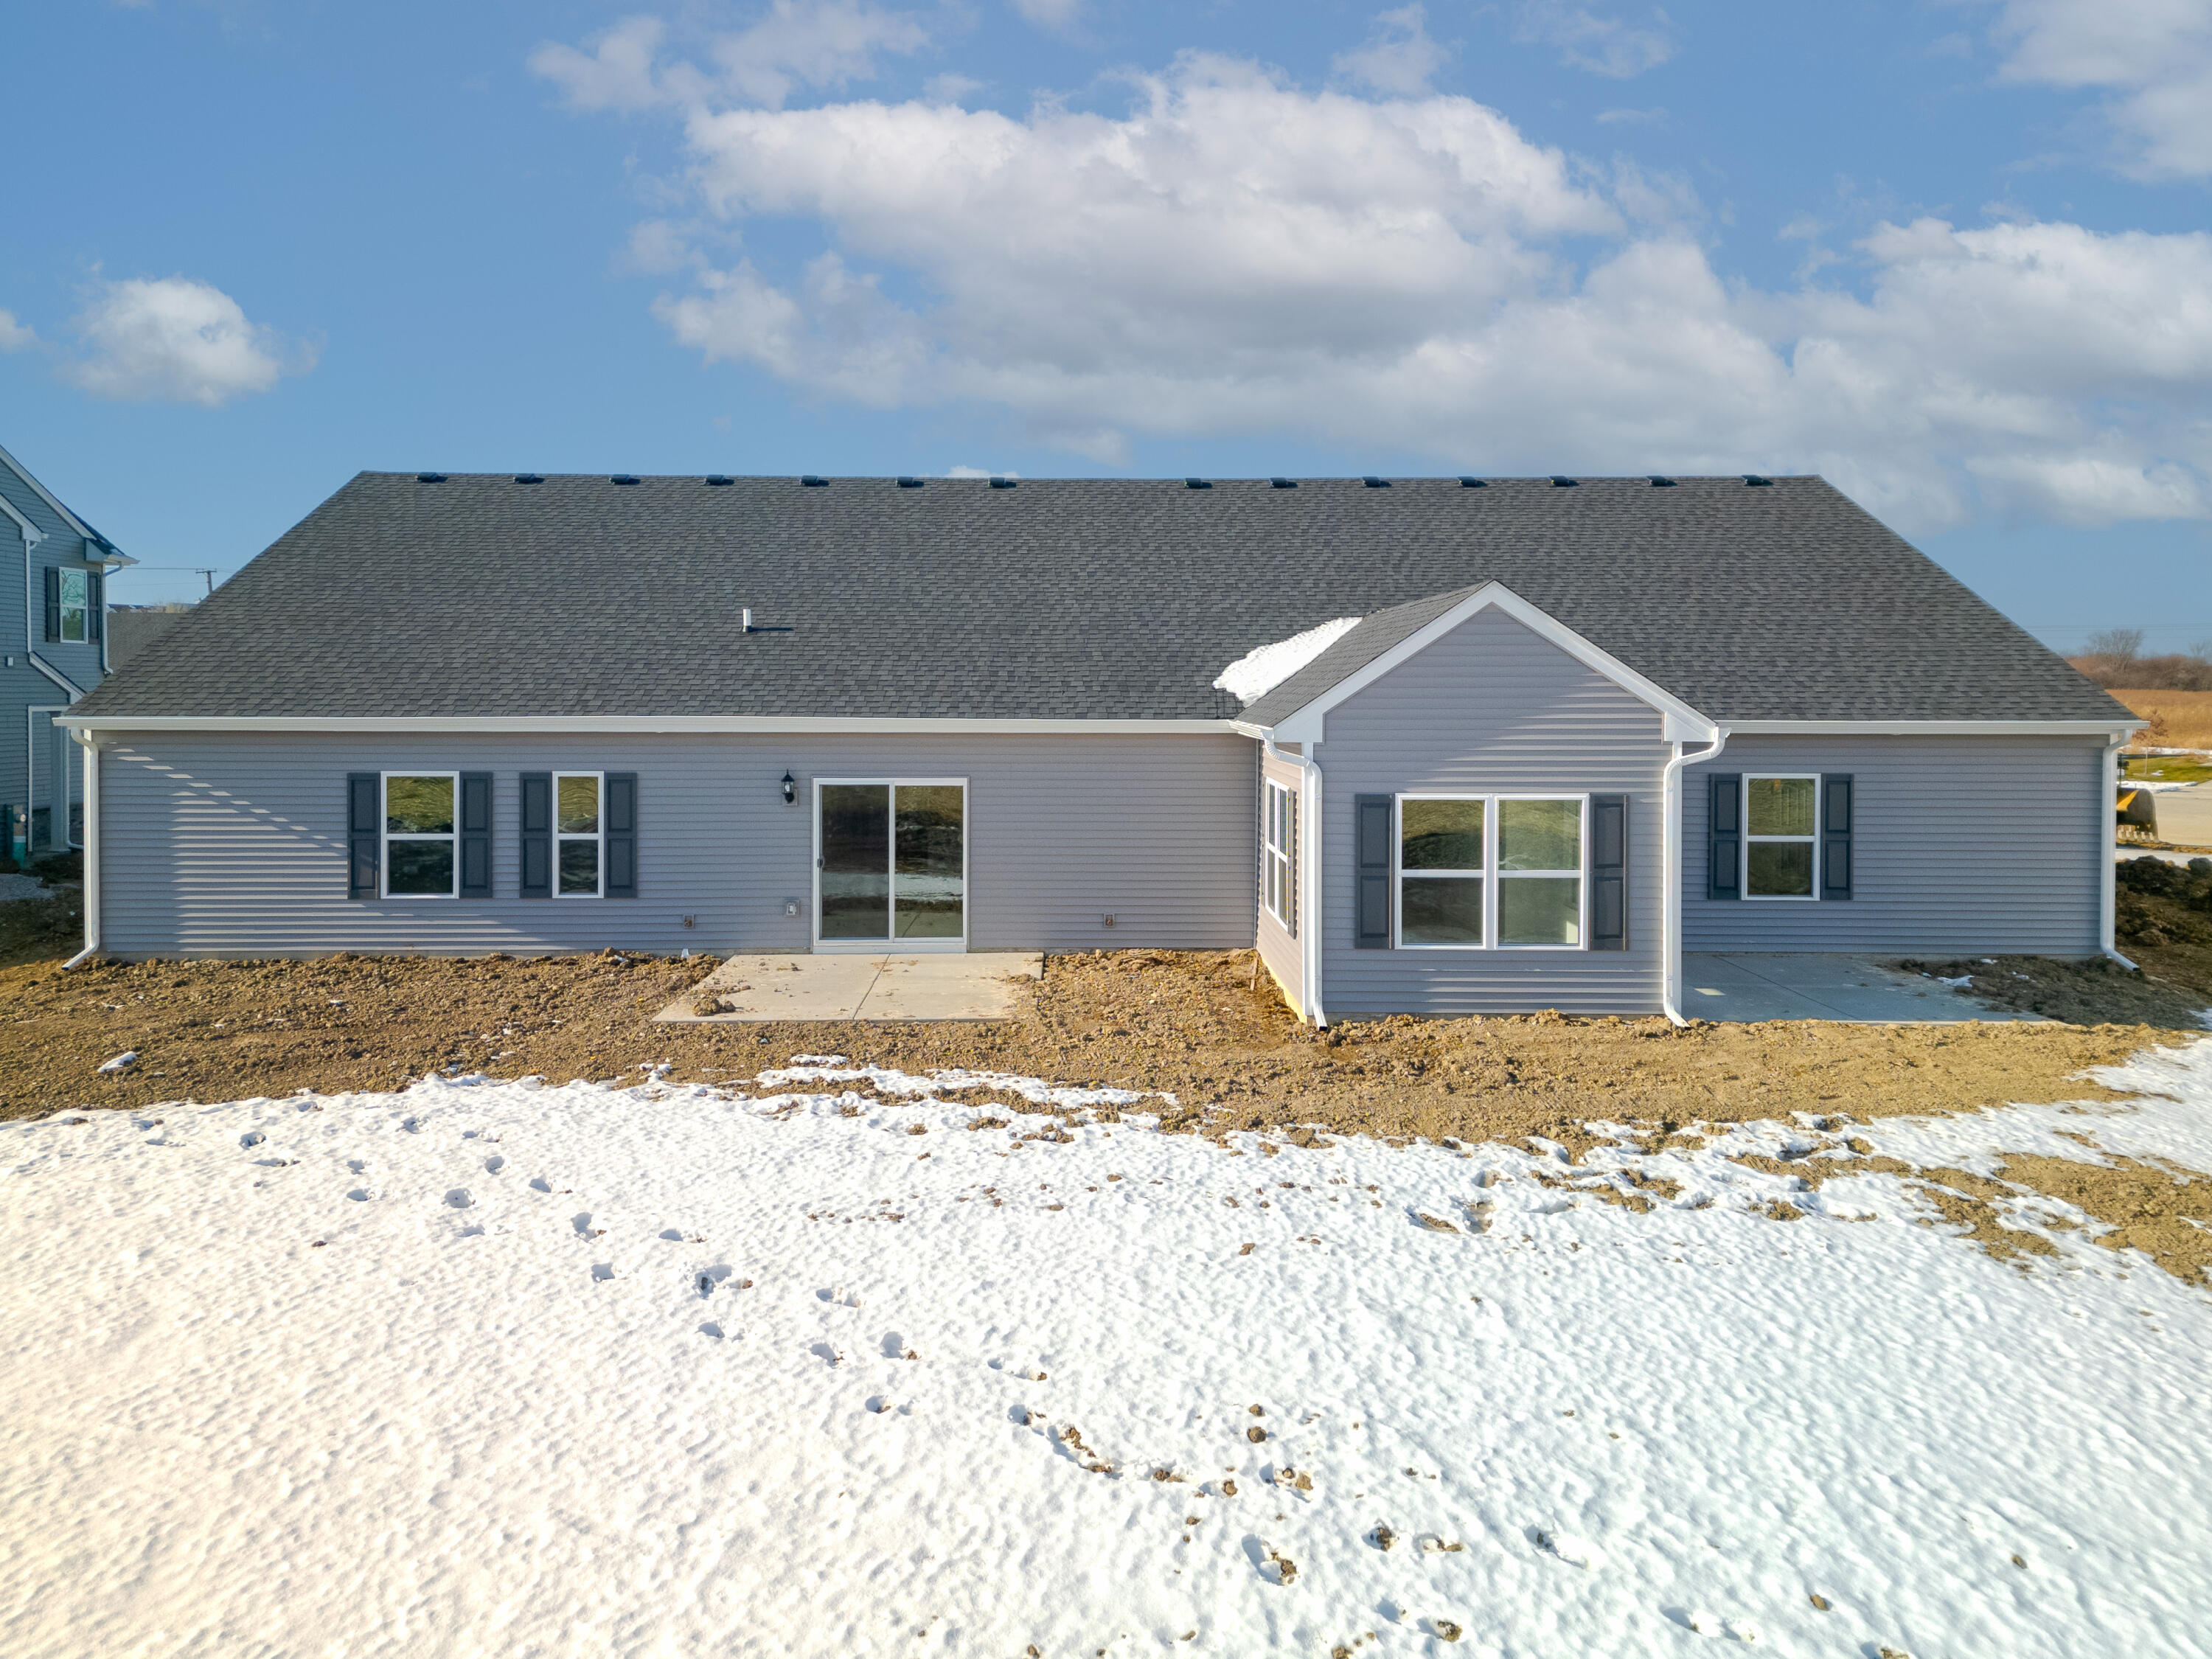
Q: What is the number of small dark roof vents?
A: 14